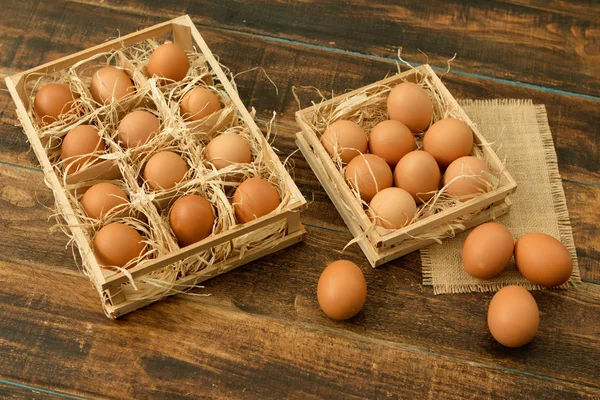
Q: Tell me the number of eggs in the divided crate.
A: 12